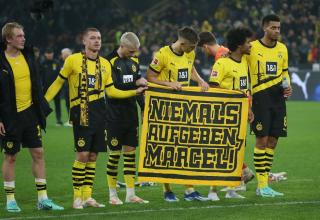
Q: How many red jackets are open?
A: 0